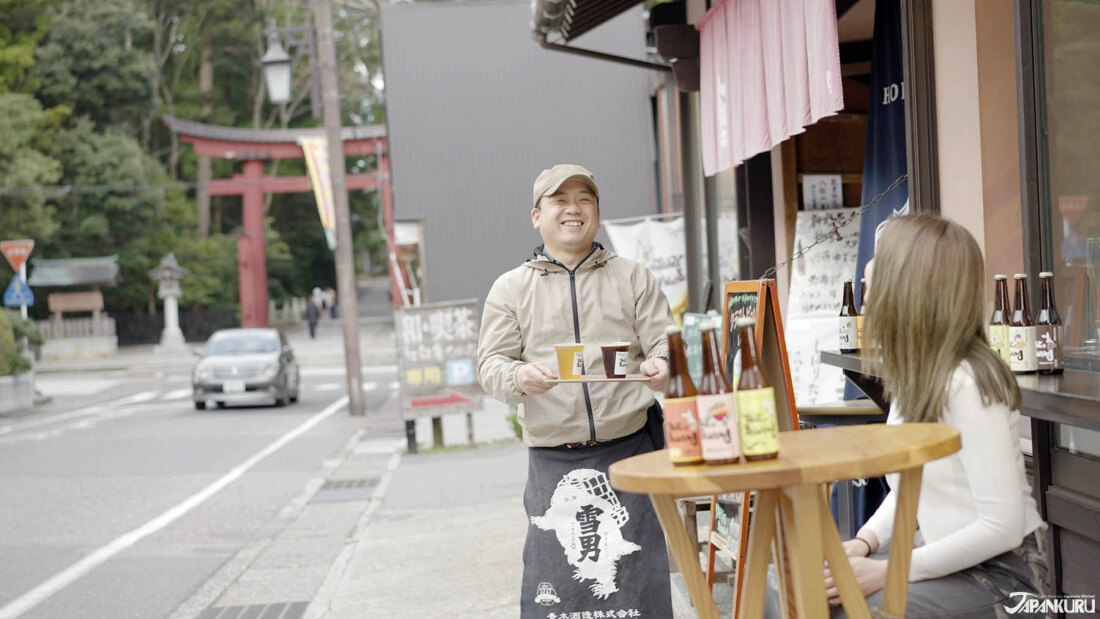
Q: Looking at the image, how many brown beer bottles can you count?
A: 8